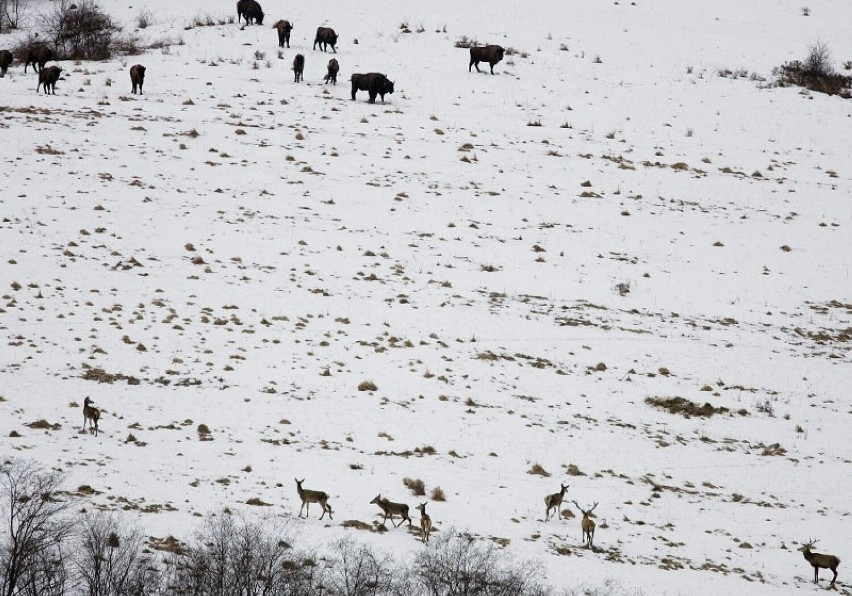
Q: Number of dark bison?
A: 11